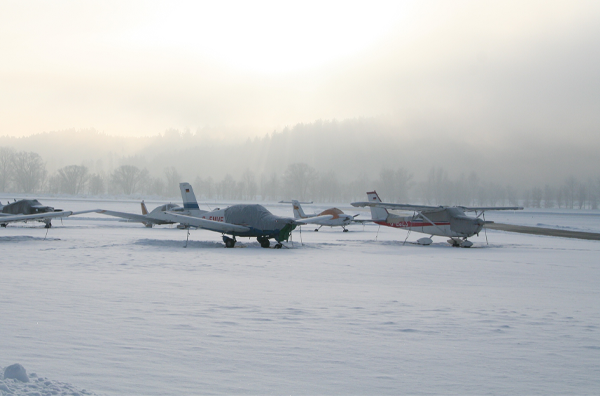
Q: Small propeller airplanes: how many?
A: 5